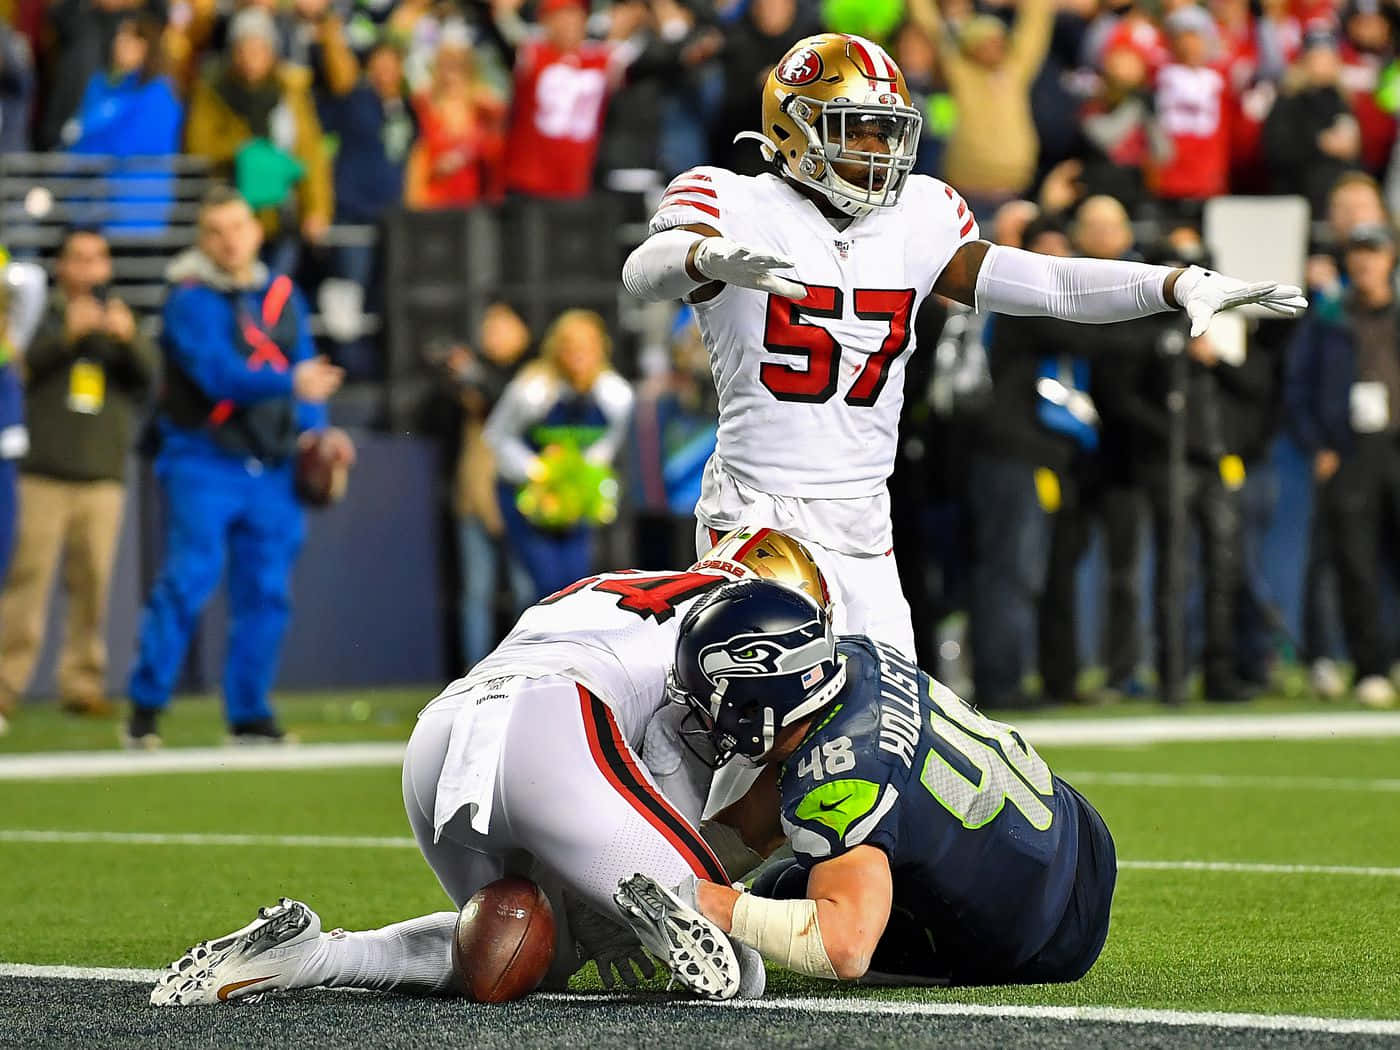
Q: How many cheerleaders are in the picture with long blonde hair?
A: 1